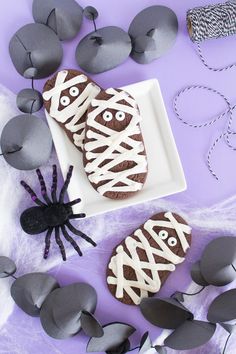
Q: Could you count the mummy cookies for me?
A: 3